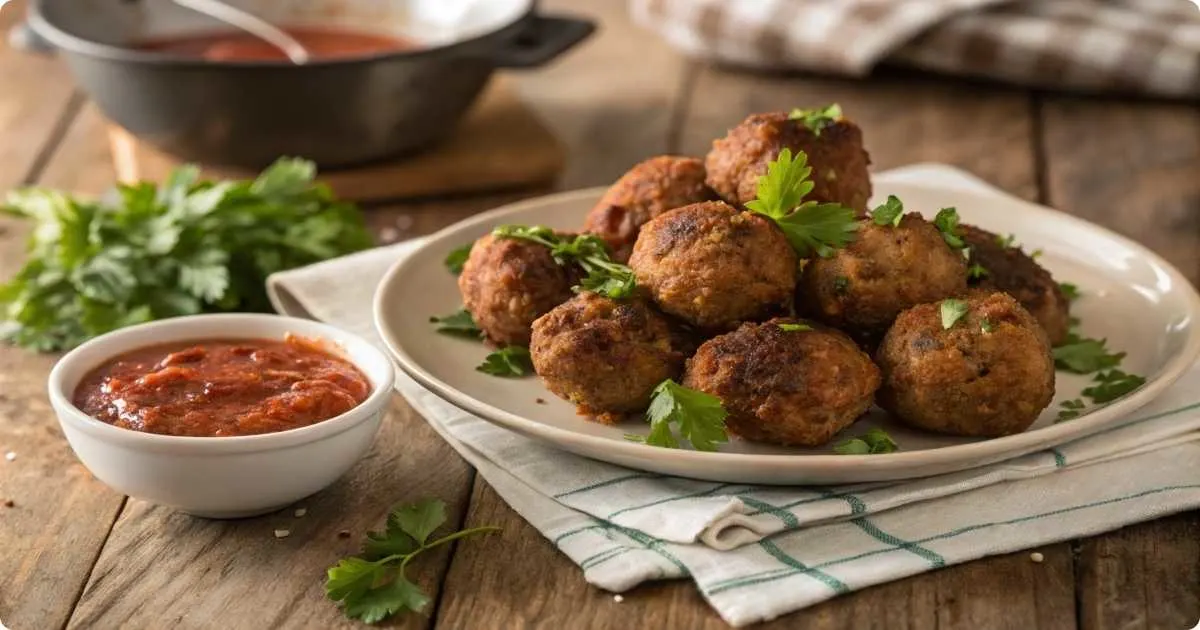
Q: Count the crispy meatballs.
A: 9